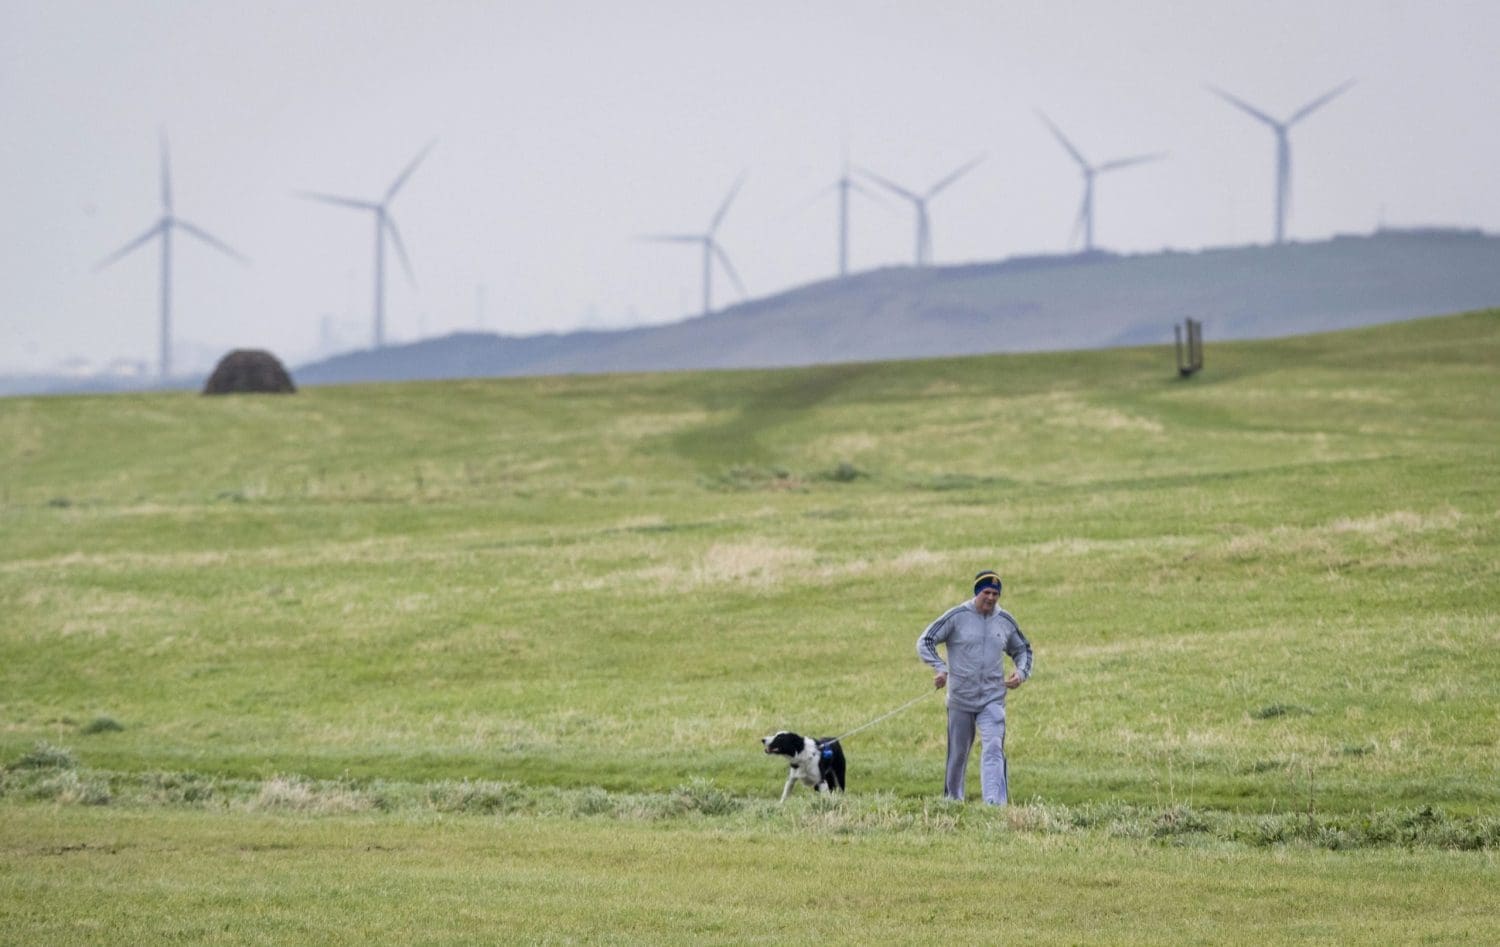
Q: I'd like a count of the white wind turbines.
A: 7